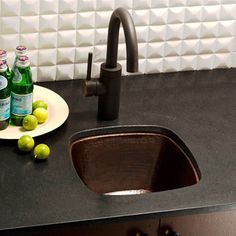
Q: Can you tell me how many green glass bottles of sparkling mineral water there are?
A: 4